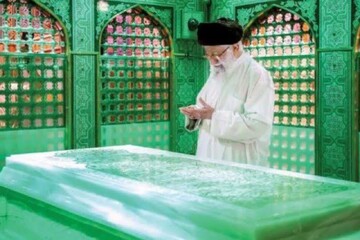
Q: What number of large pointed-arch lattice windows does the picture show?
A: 3